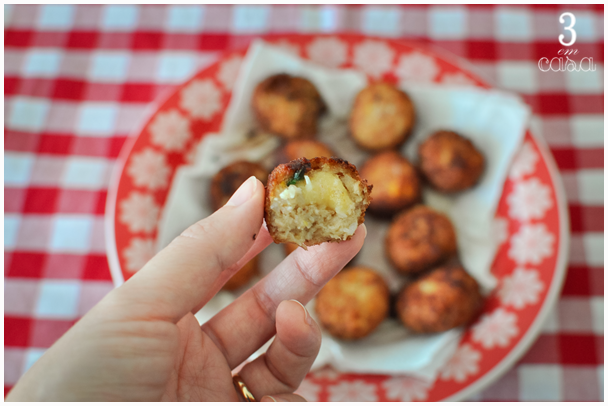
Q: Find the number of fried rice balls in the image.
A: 12